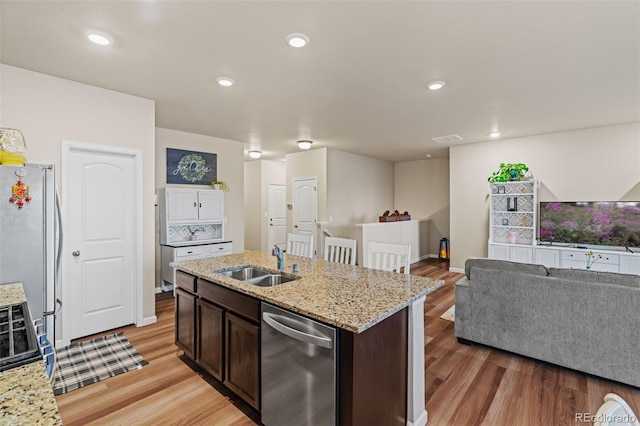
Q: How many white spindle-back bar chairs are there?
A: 3